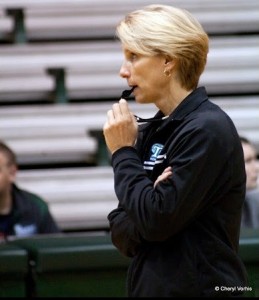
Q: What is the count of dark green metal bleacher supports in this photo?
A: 3